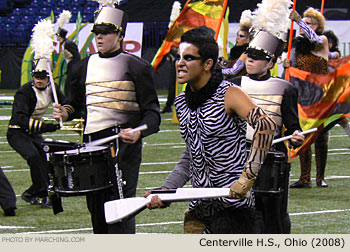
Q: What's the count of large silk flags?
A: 2